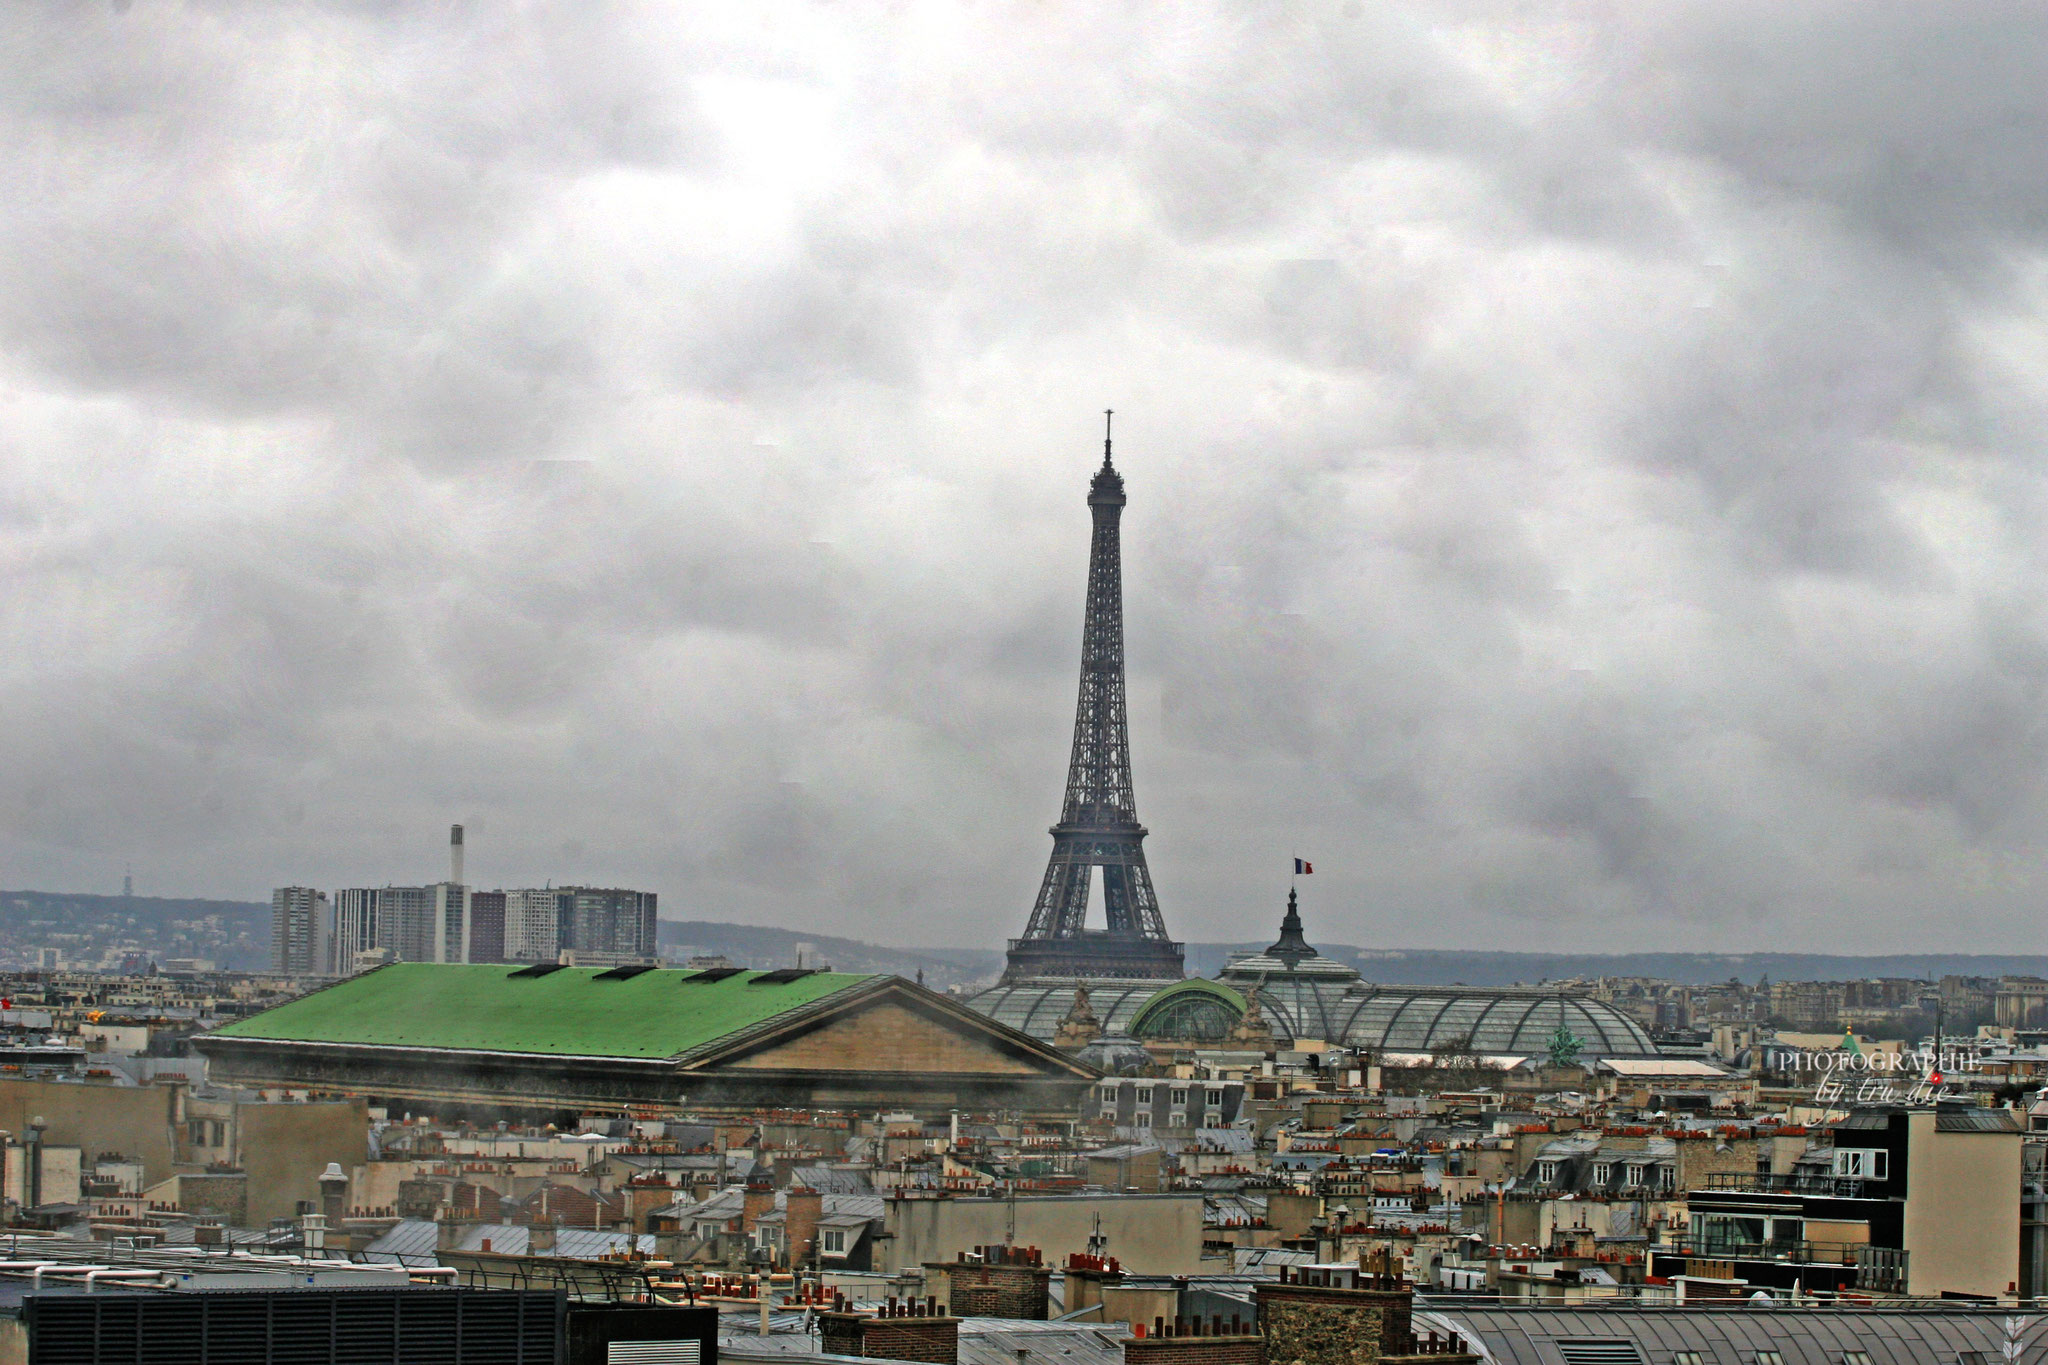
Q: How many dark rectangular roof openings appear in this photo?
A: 4